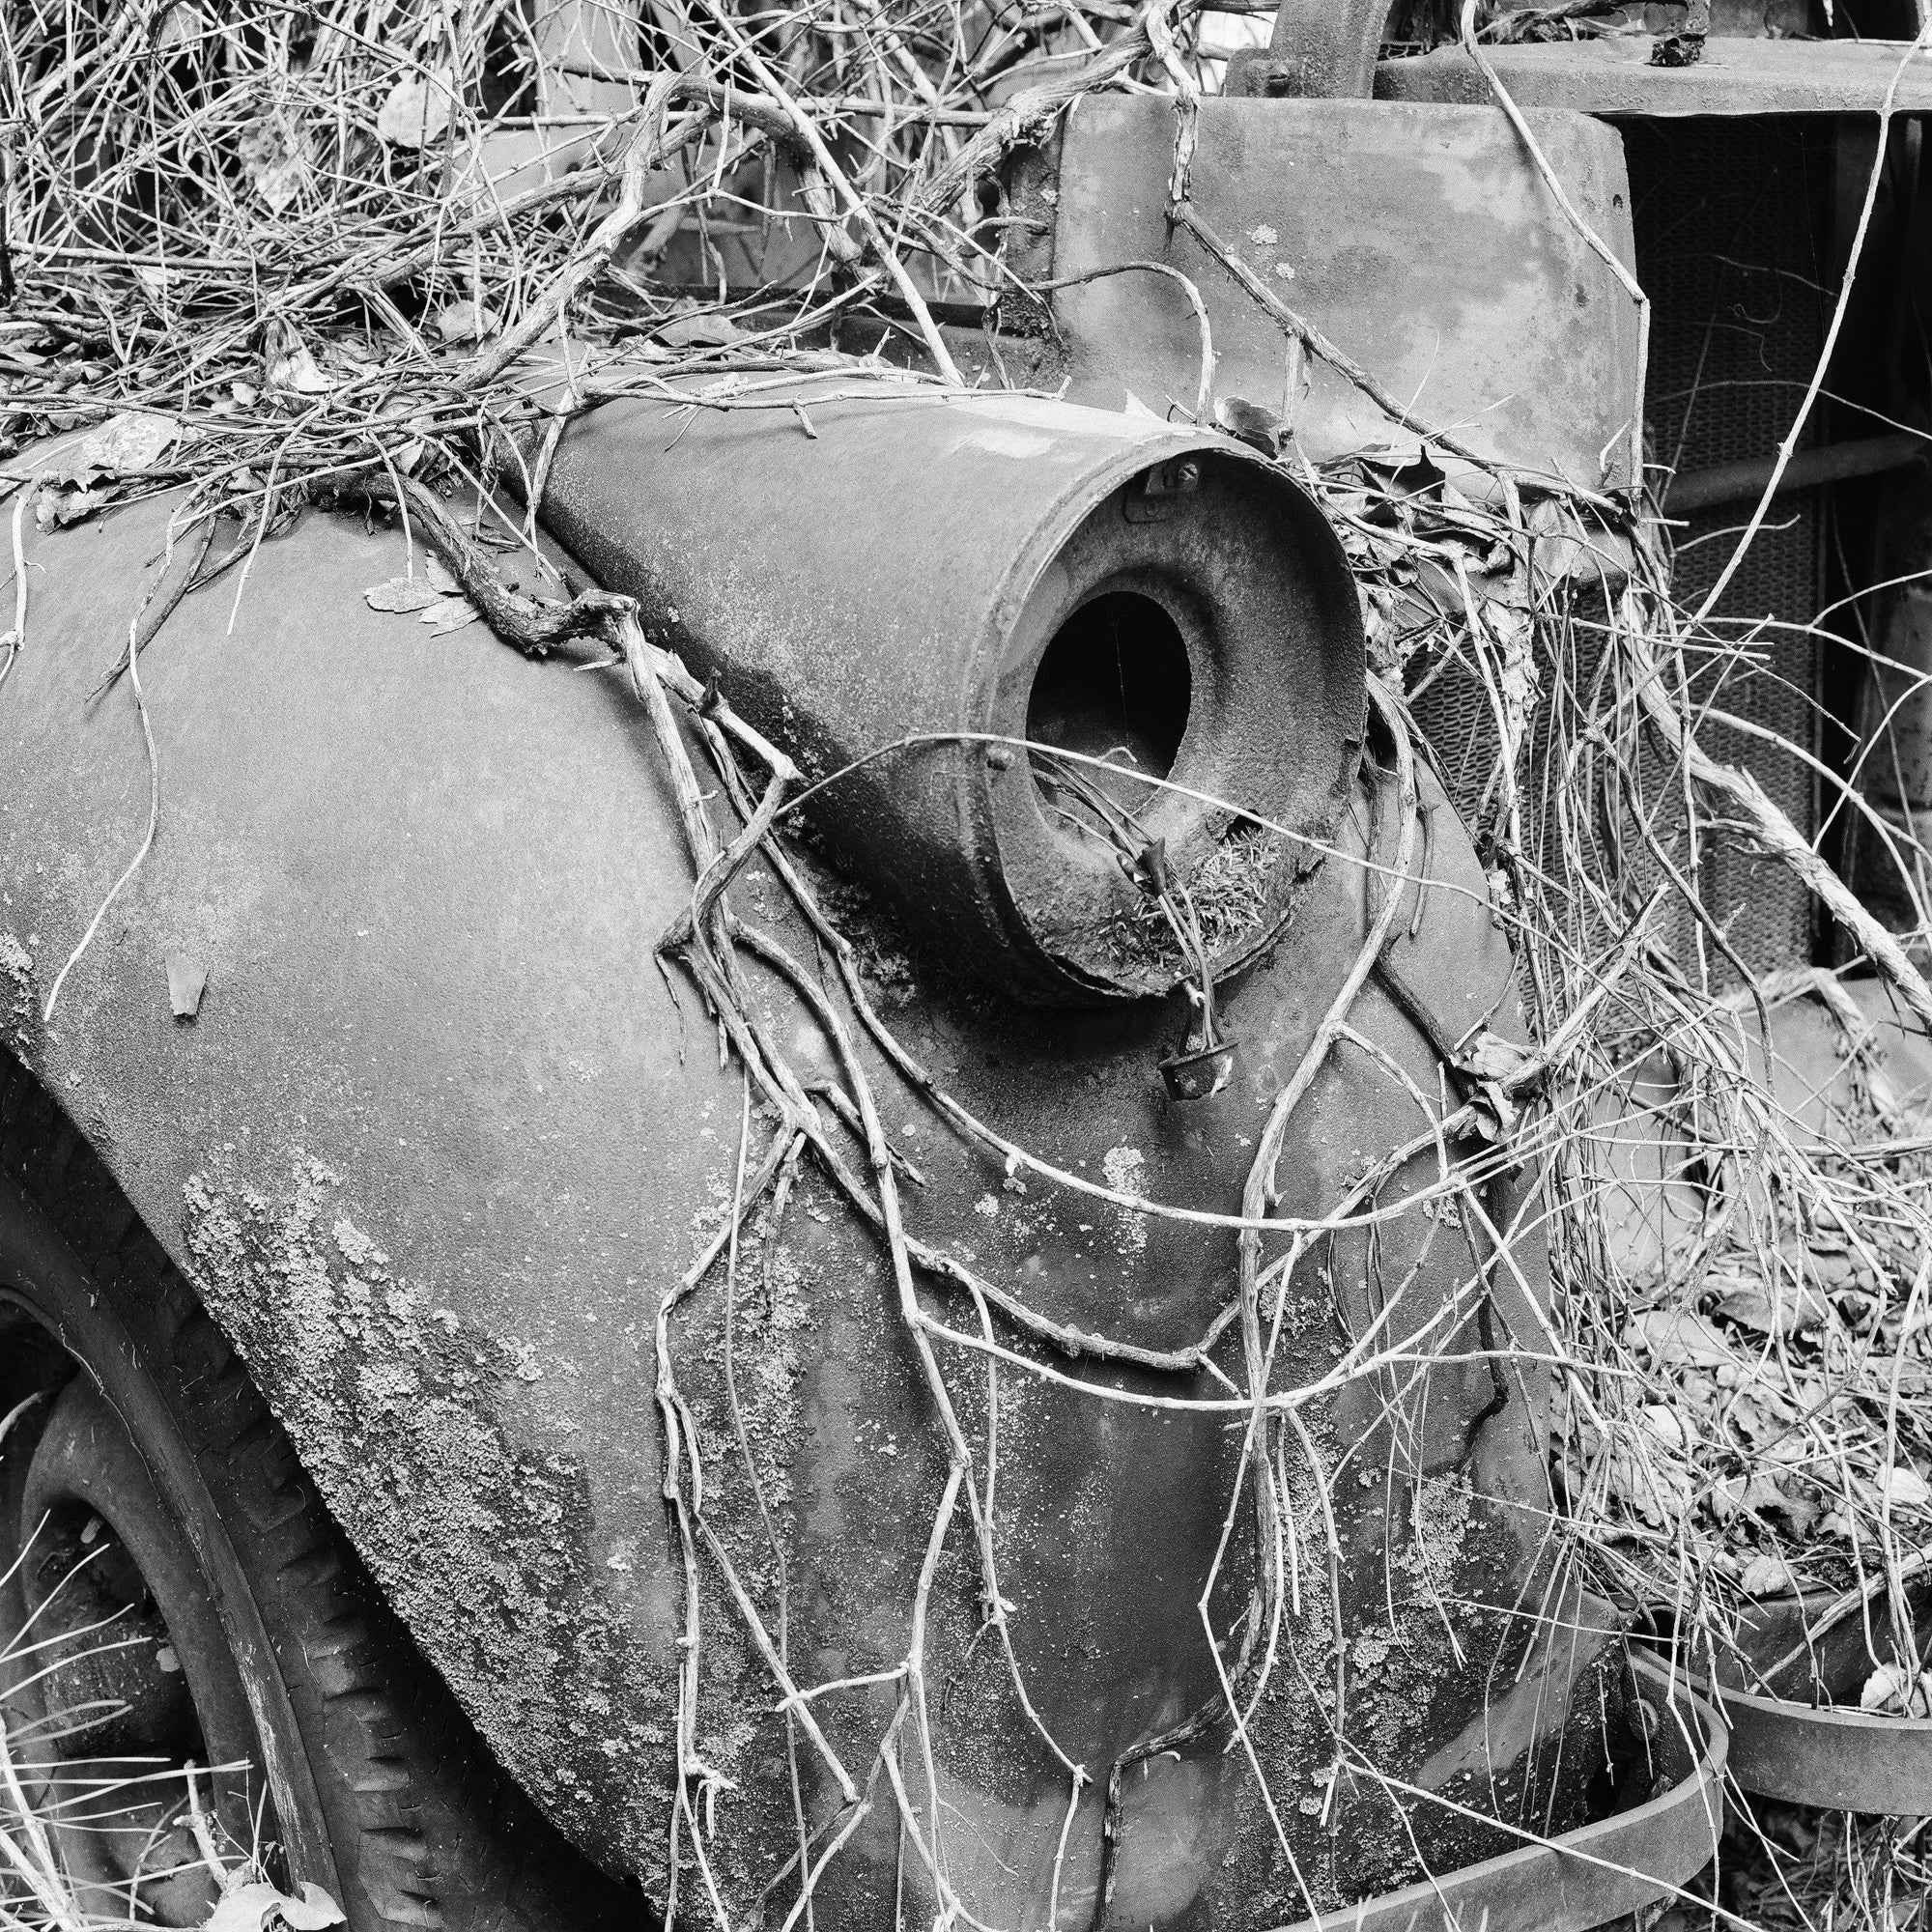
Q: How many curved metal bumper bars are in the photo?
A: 2